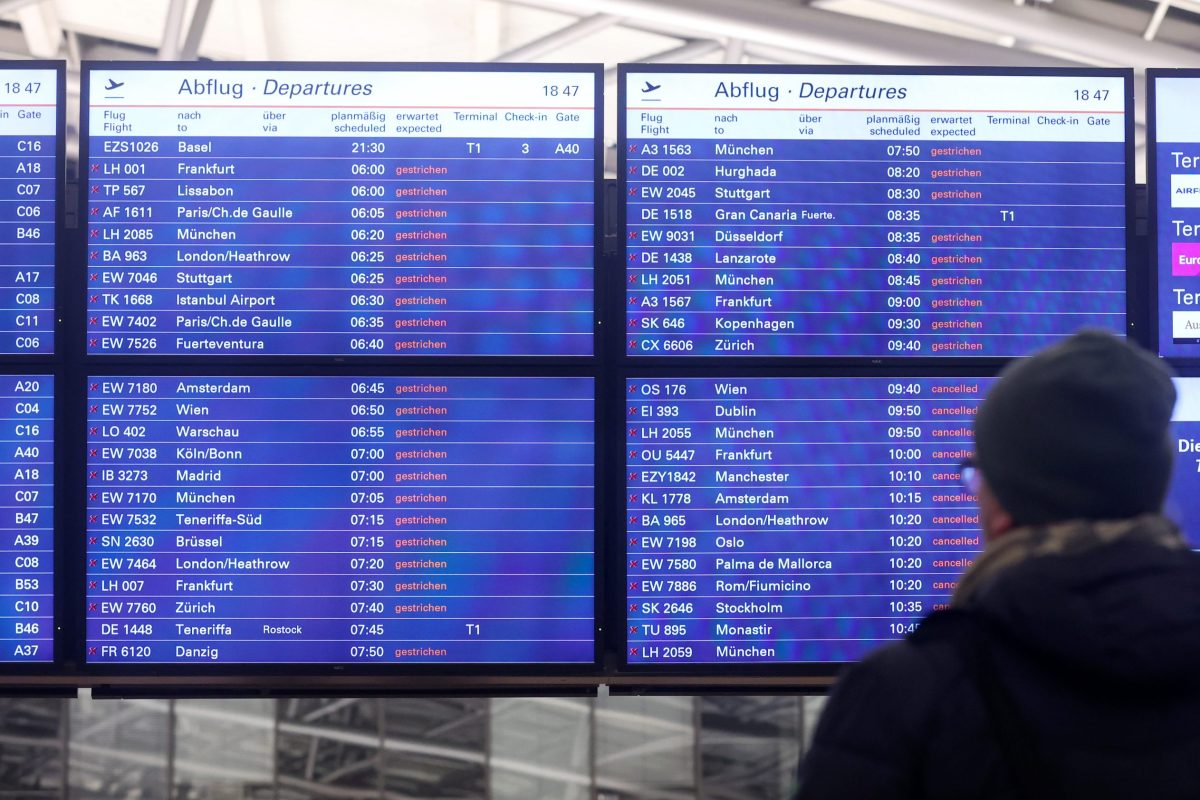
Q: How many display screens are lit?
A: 8